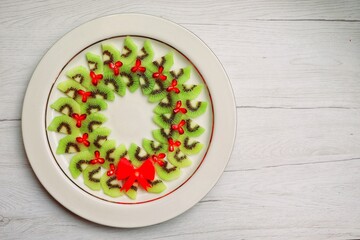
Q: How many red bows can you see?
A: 1